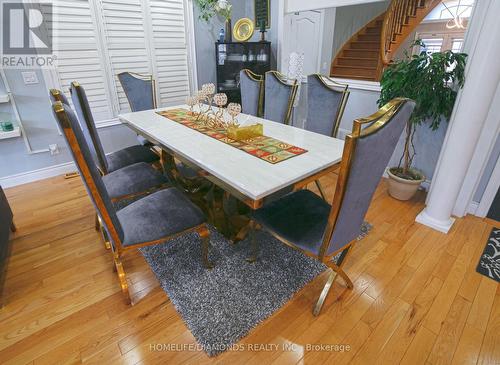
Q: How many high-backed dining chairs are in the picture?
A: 8